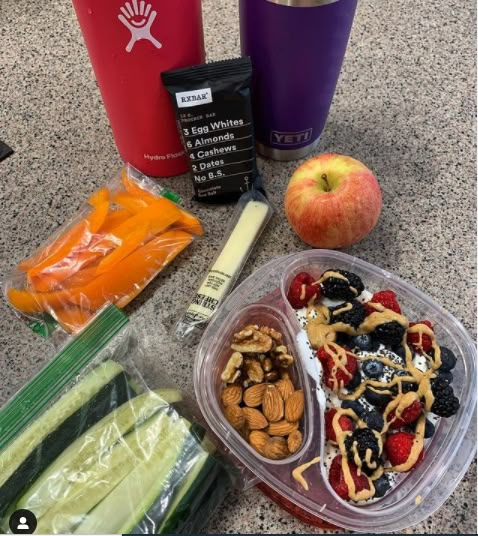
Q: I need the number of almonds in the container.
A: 11